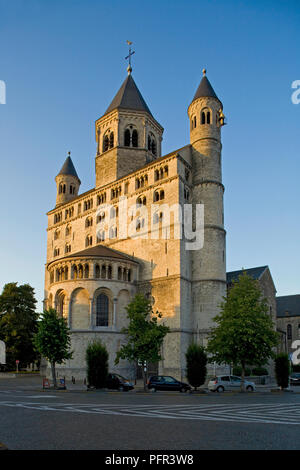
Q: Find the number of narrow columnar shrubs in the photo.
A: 3